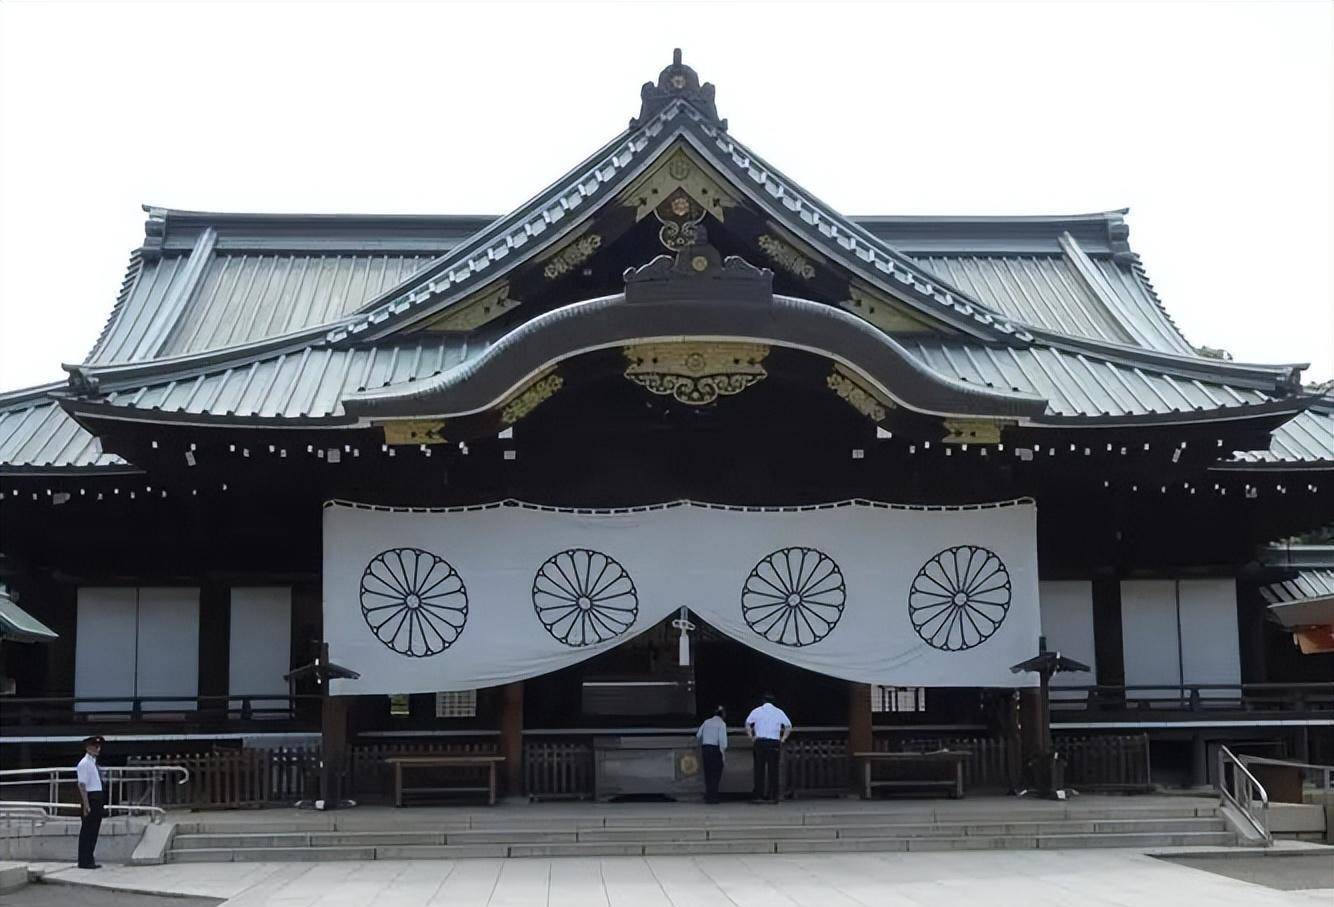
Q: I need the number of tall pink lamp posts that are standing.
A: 0